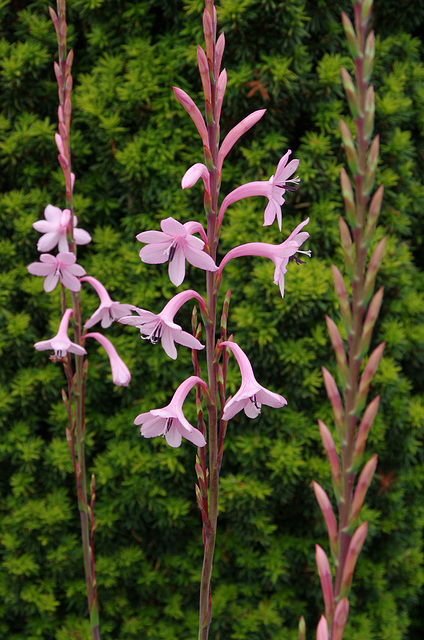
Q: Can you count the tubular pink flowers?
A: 11